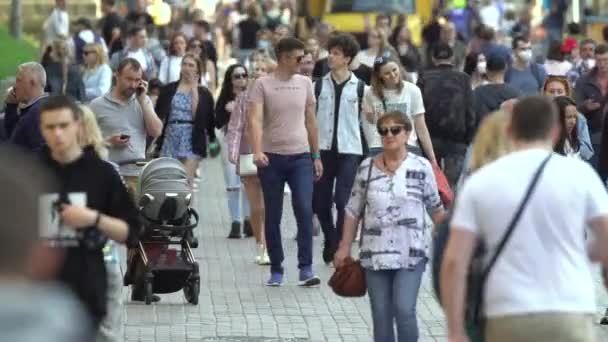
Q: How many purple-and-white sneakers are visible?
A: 2